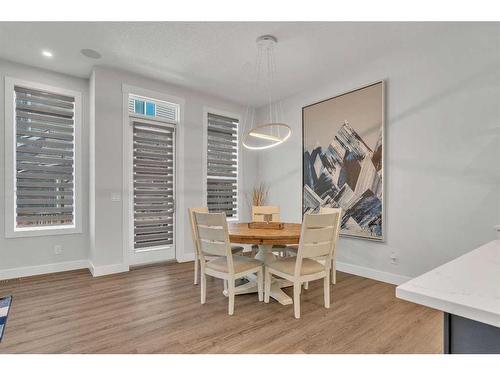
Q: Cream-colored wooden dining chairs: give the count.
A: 5